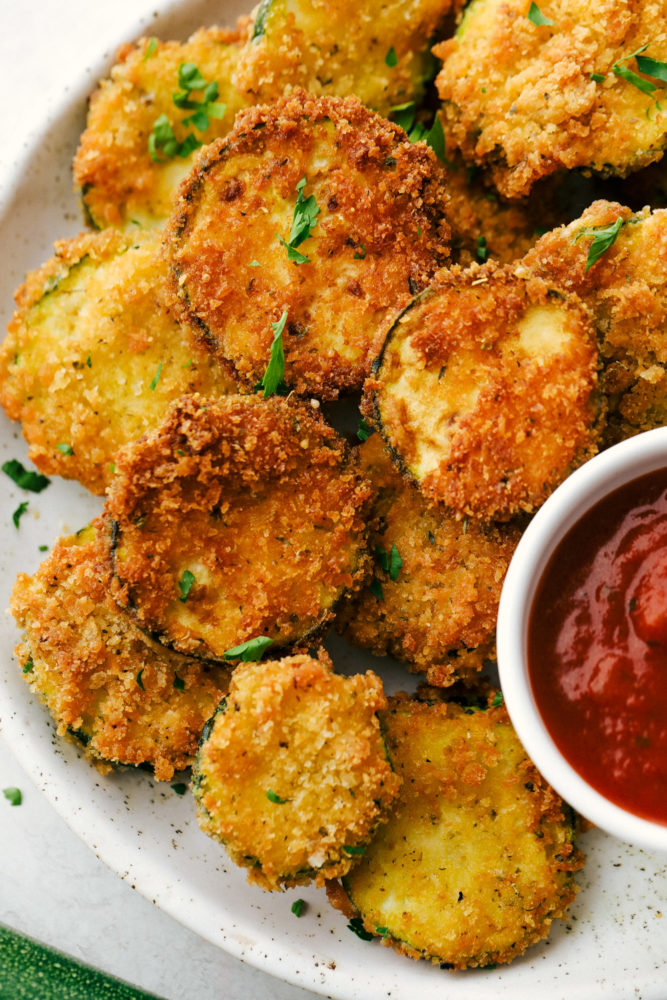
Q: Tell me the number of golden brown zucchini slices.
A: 13